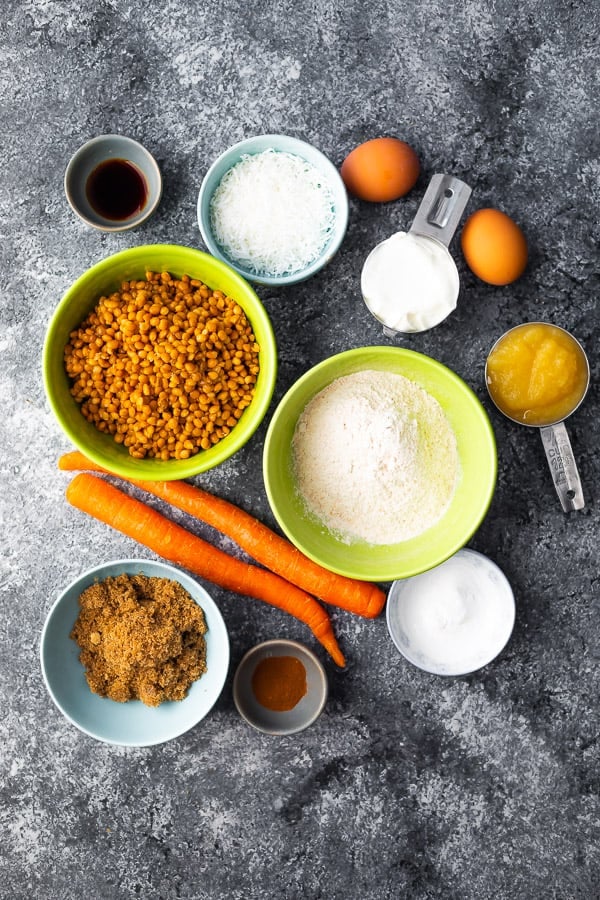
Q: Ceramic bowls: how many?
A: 7